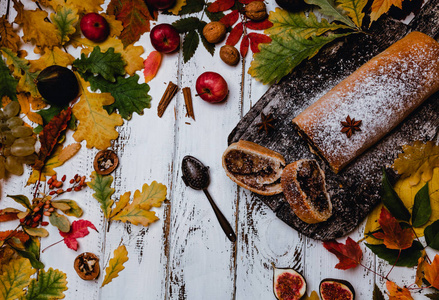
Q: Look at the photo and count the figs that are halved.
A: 2